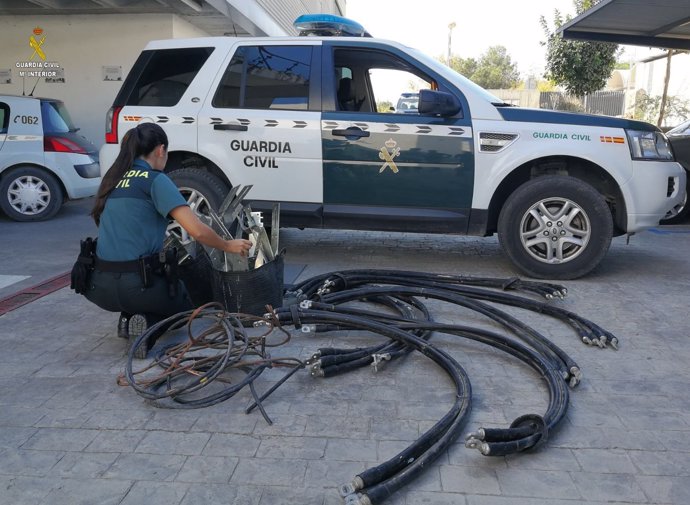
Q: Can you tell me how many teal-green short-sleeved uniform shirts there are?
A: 1